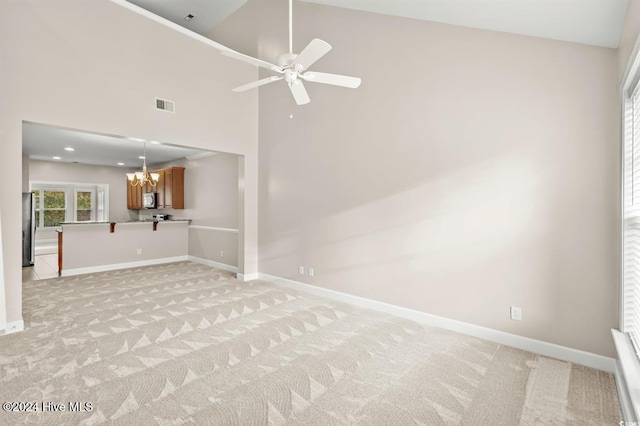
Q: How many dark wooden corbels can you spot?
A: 2